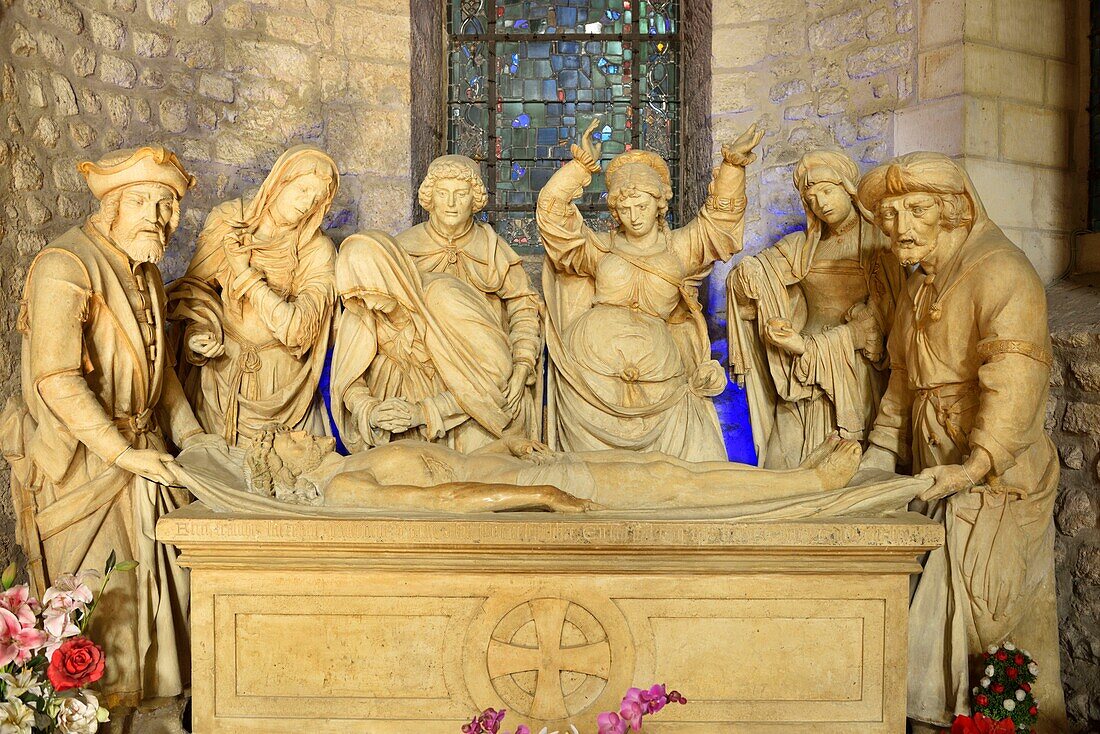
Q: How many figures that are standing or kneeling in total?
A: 7